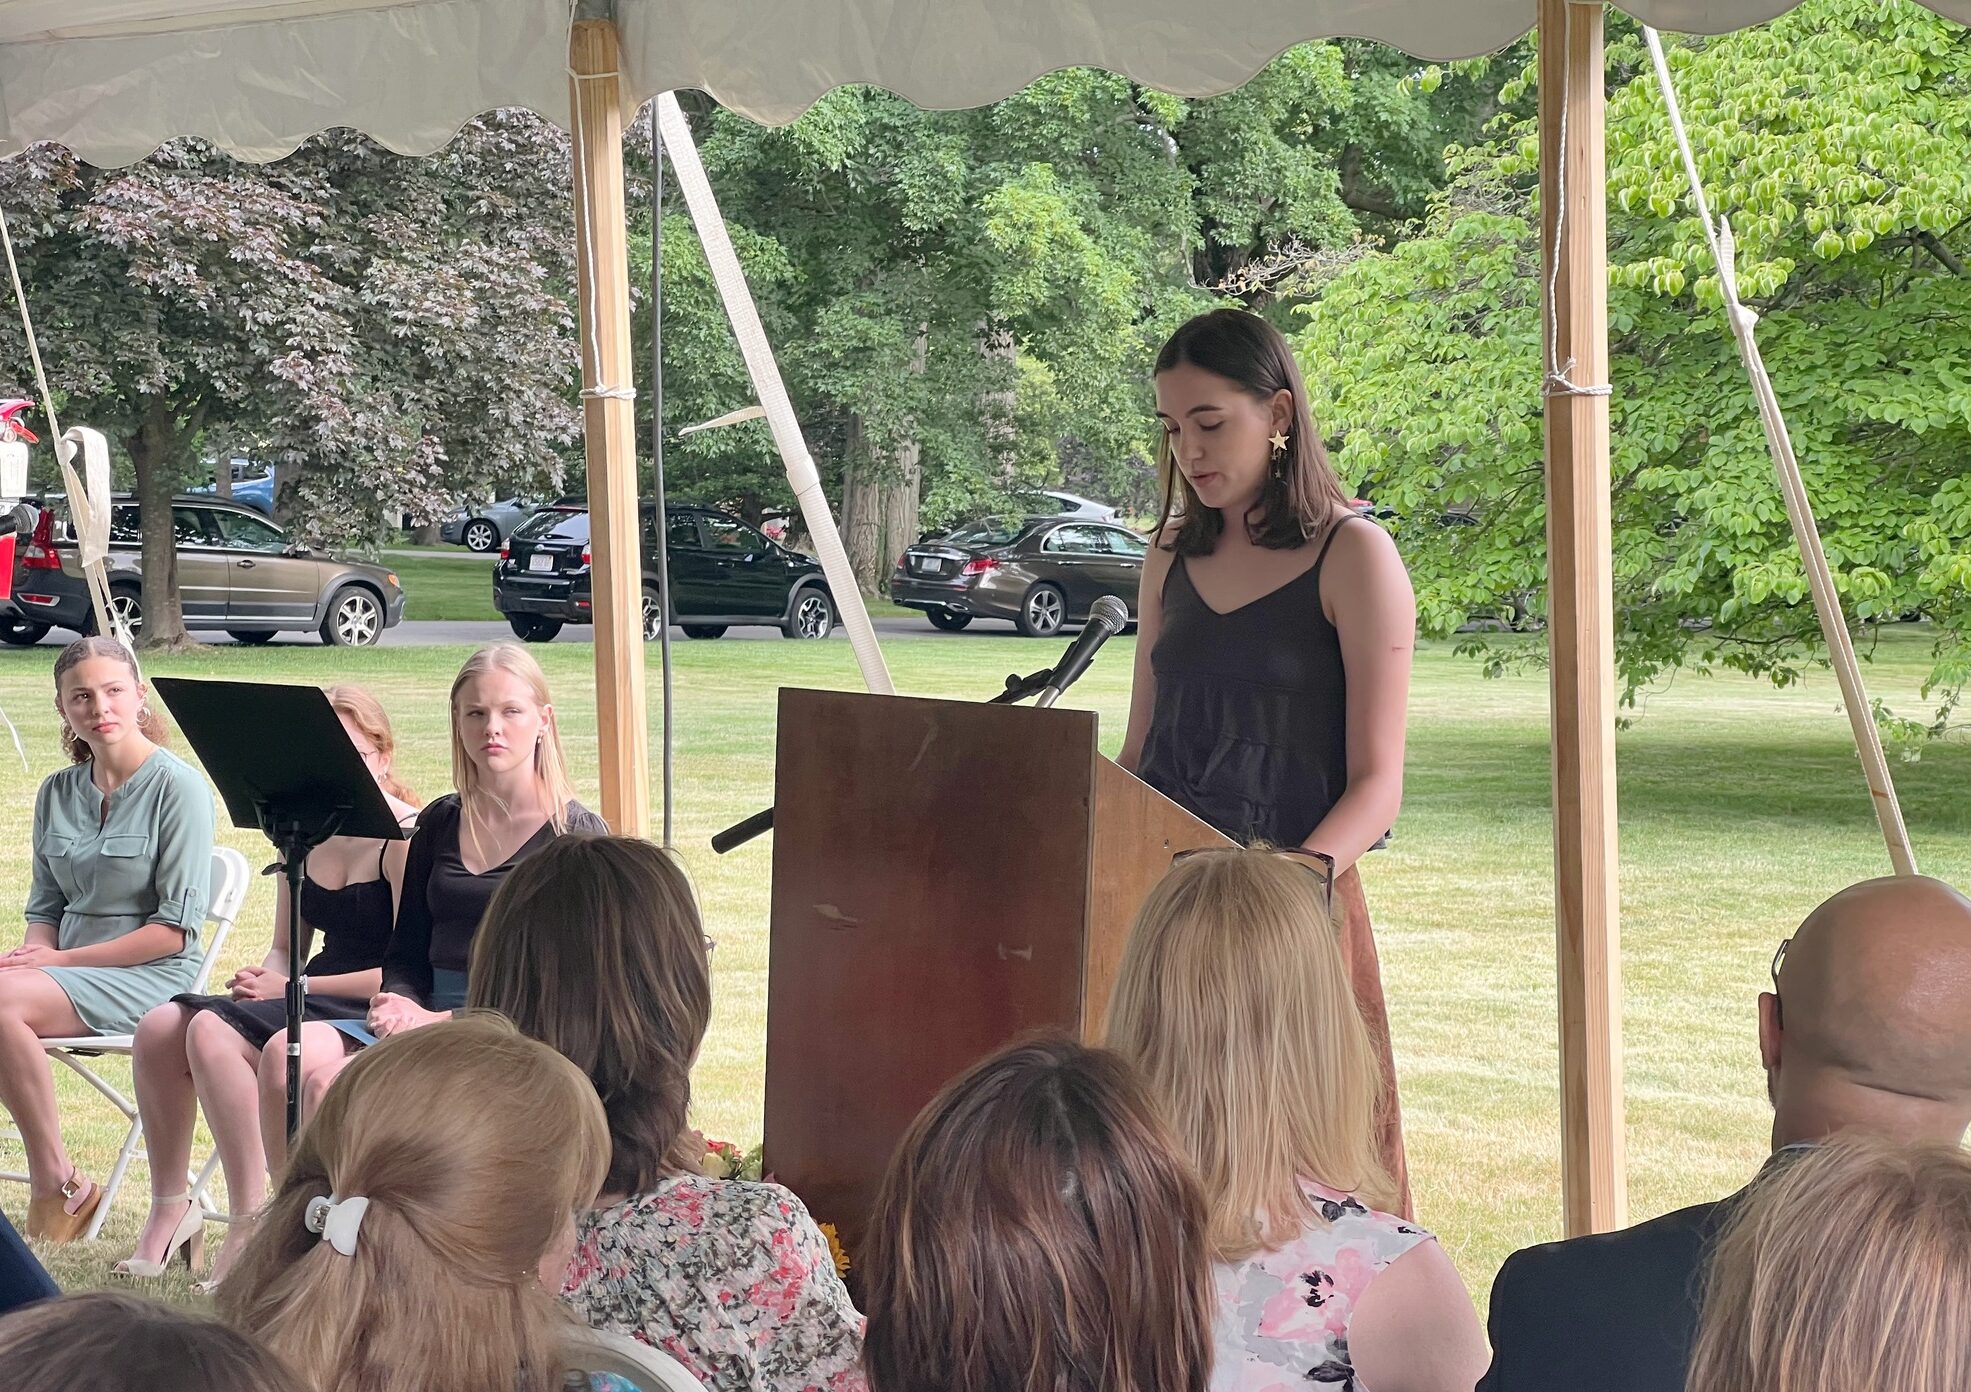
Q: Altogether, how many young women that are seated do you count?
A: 3